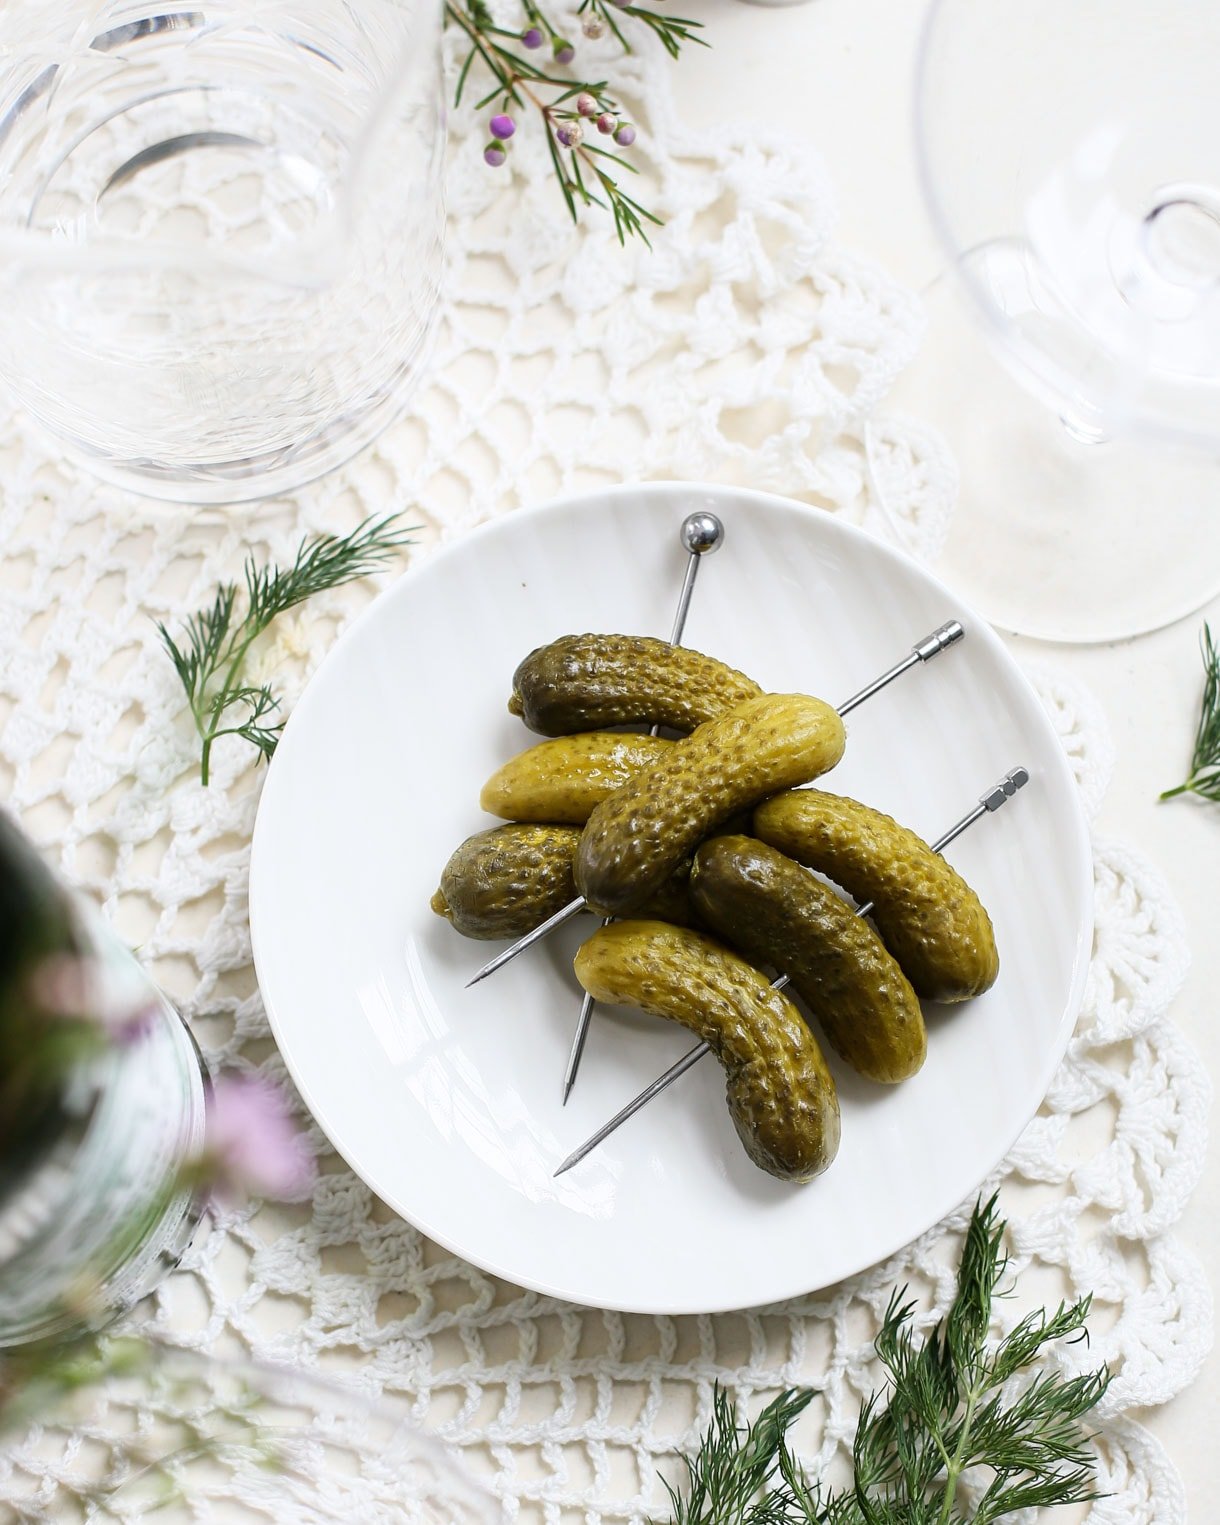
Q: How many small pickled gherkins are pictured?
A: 7